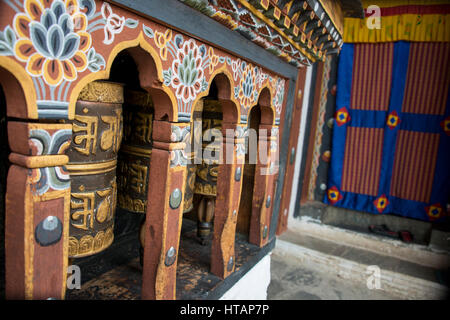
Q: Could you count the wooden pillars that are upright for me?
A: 4